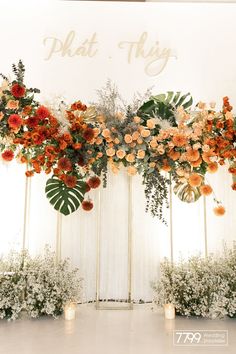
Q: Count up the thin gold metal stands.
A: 3